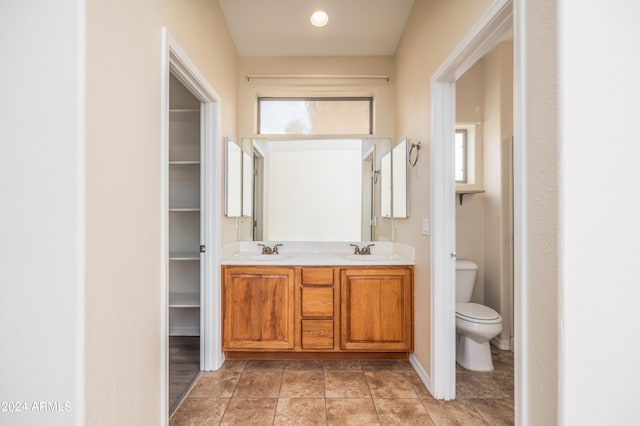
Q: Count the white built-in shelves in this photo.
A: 5